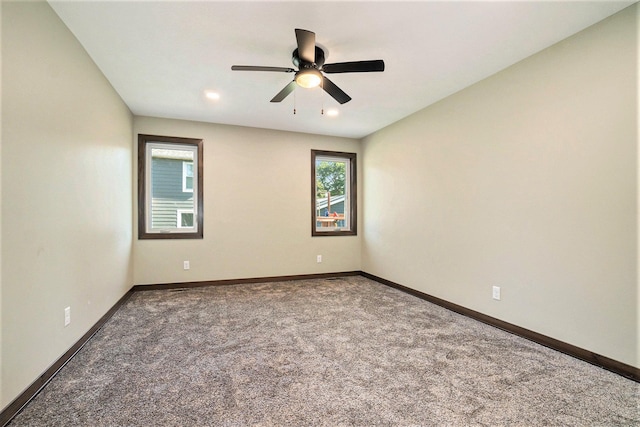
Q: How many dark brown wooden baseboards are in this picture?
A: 3